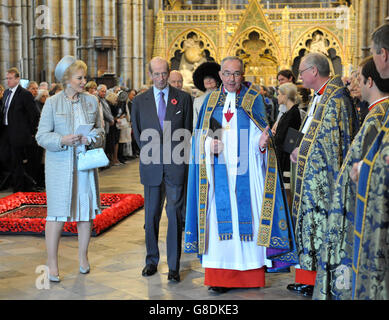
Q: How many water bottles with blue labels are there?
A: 0